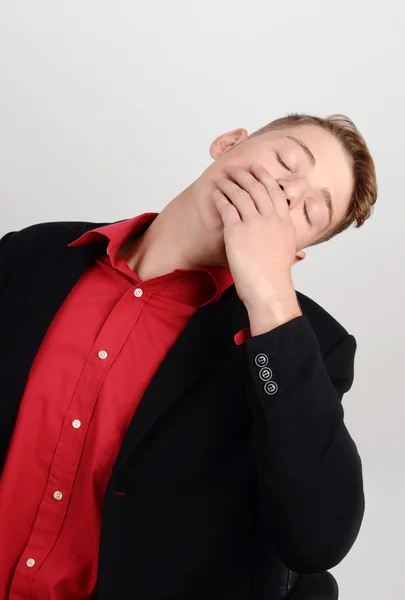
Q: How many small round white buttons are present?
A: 5